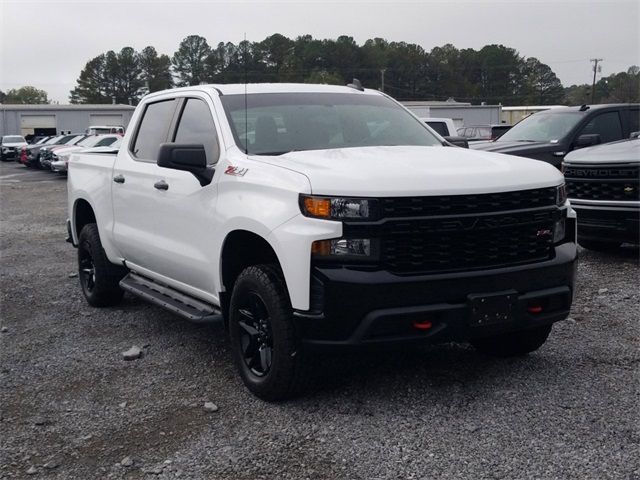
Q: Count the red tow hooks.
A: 2